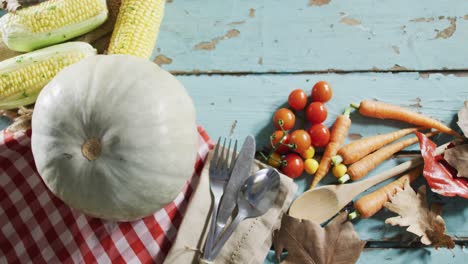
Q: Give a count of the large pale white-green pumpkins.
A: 1